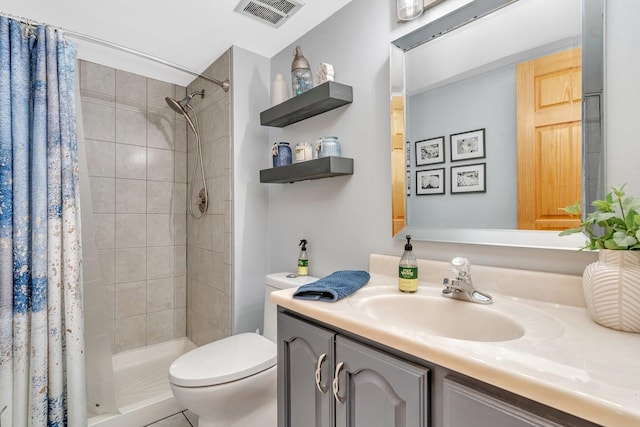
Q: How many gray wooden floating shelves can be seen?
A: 2